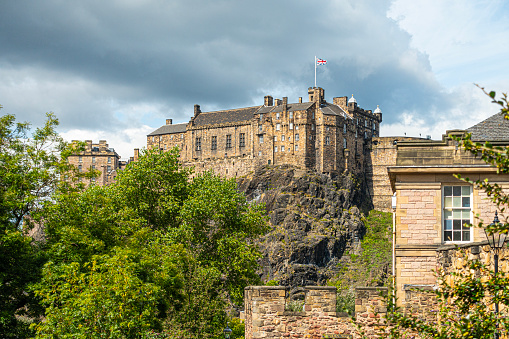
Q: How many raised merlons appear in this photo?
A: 4